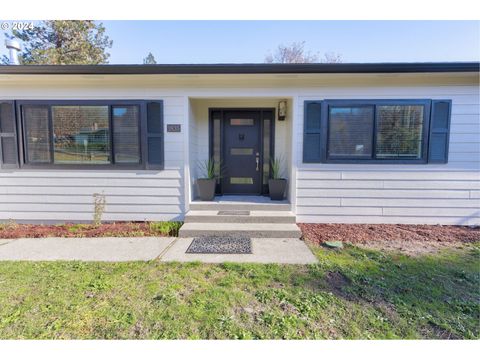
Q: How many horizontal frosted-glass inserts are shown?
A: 3